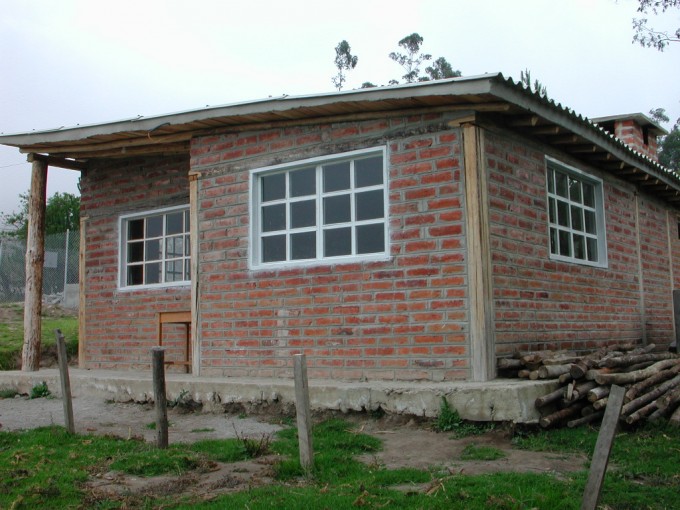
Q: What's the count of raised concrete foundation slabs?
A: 1